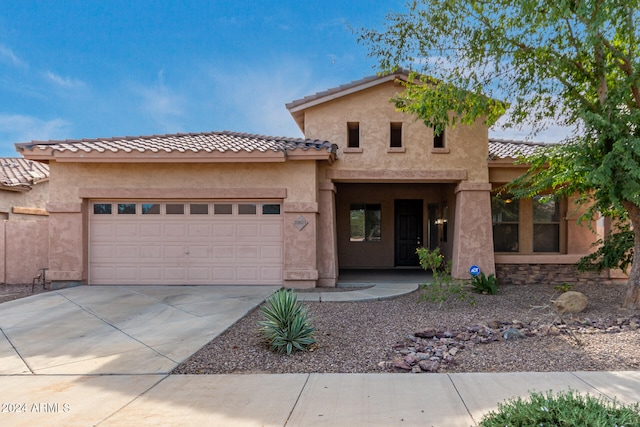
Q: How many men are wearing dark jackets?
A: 0